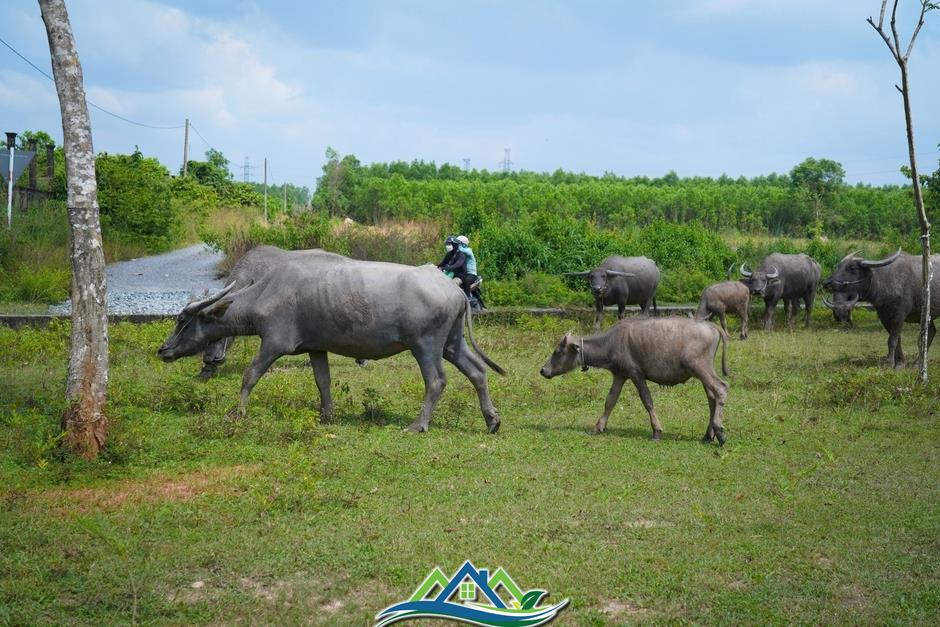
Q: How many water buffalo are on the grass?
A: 8